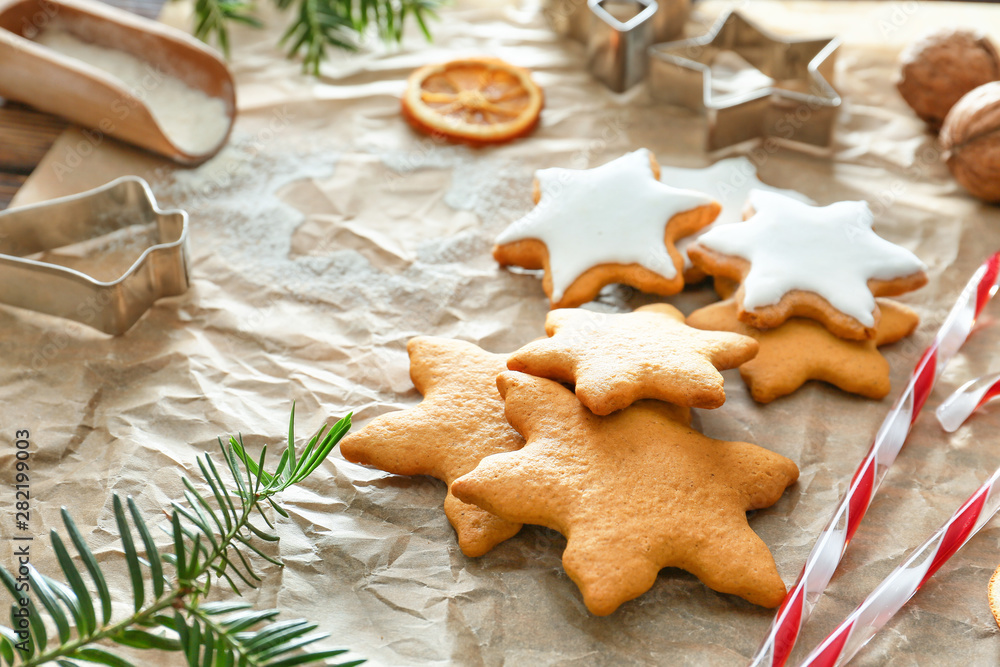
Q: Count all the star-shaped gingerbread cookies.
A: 7